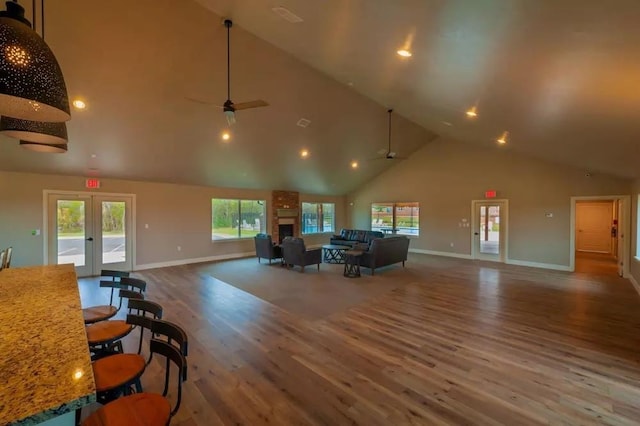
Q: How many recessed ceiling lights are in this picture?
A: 7